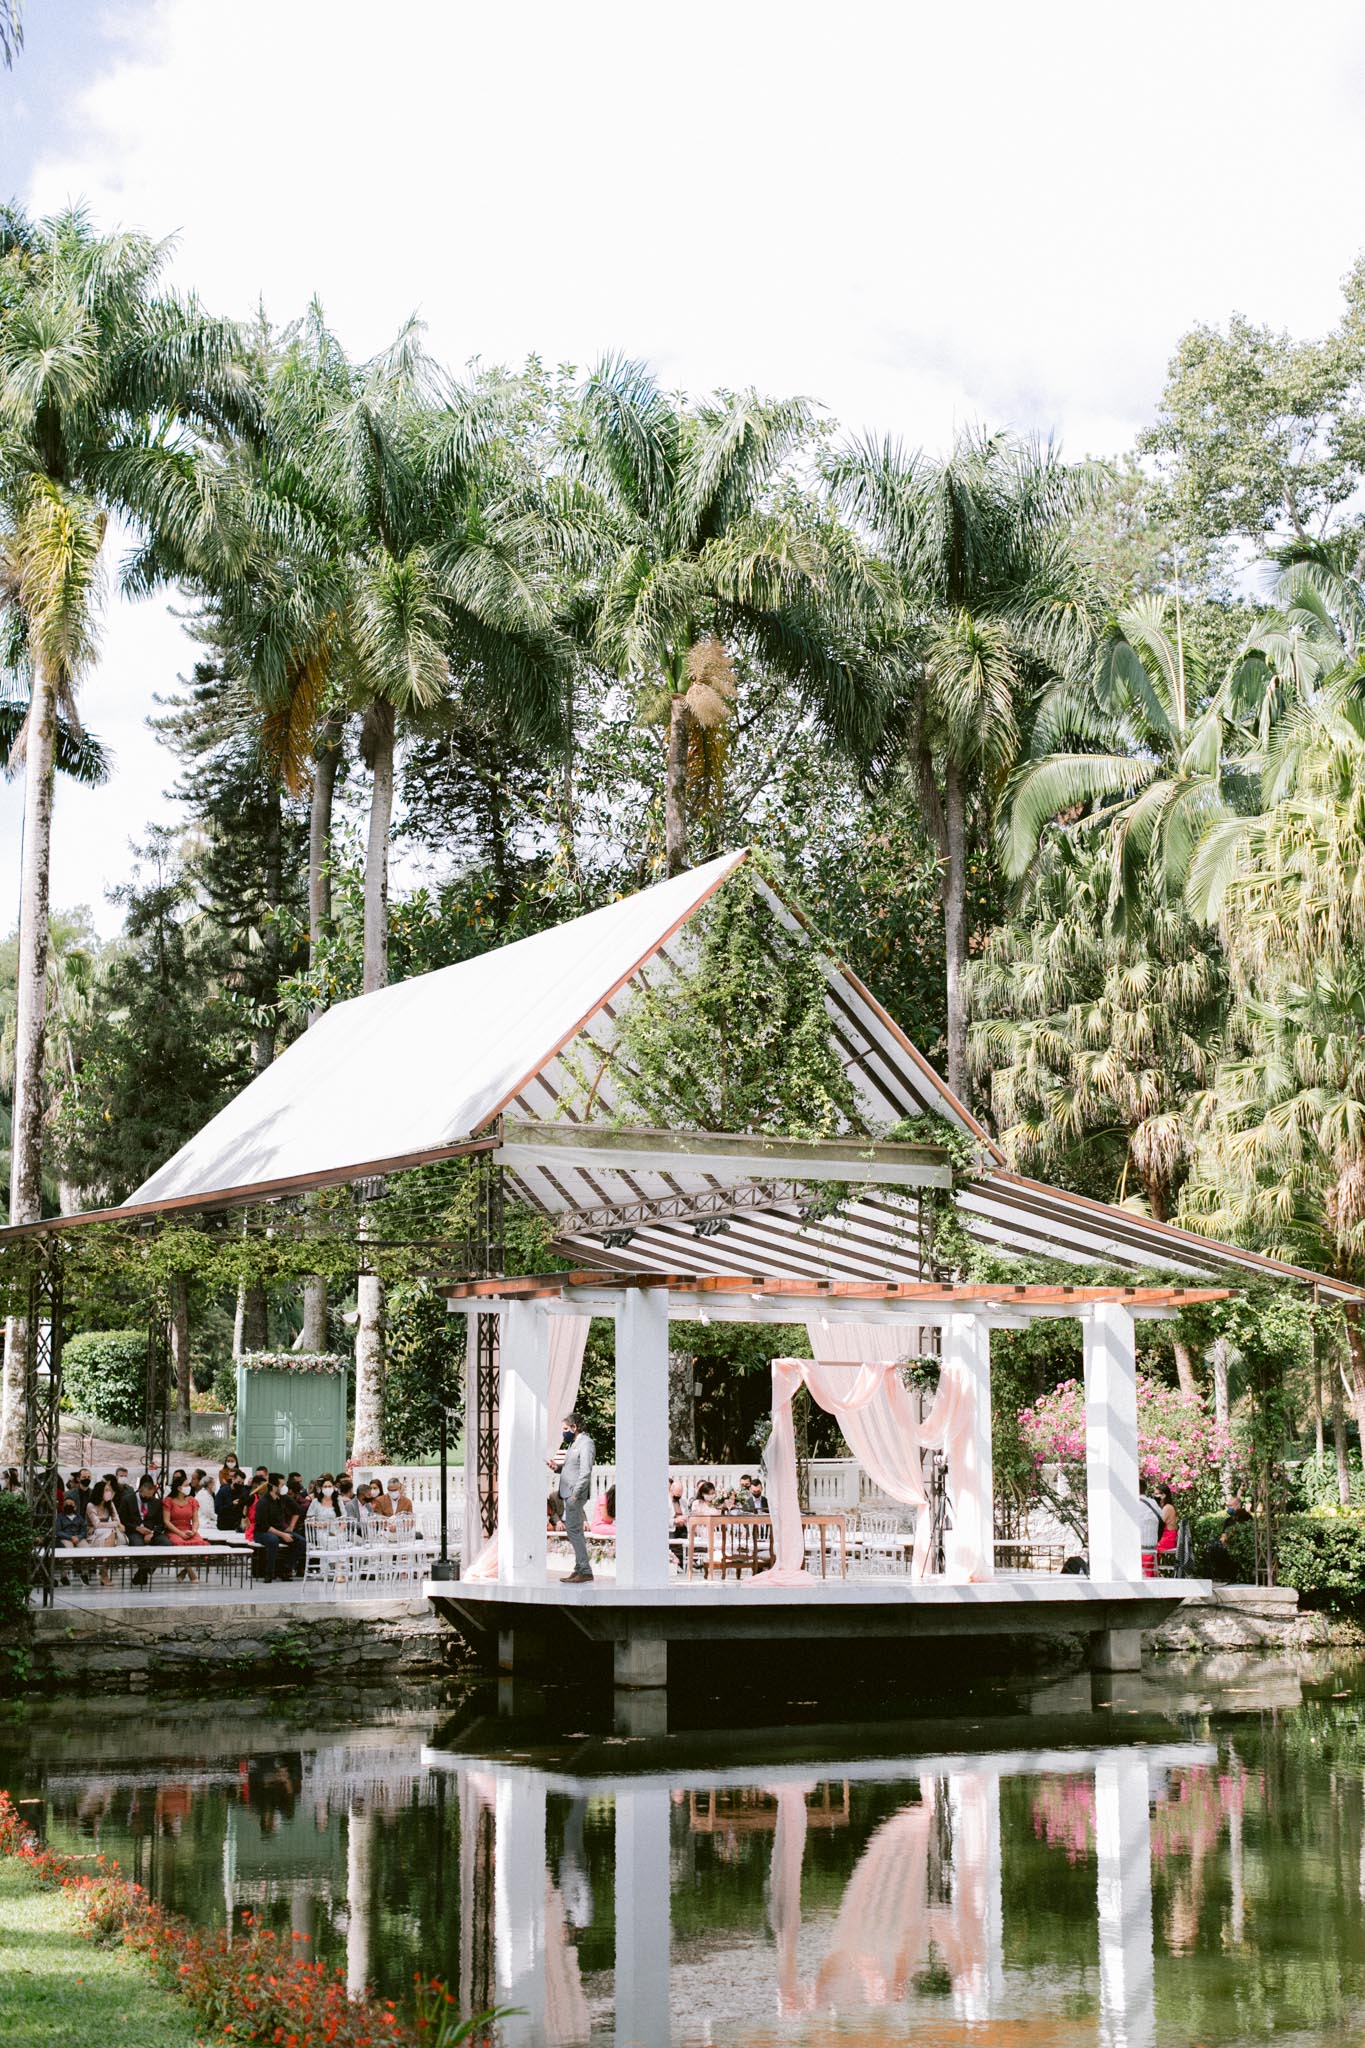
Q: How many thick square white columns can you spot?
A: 4